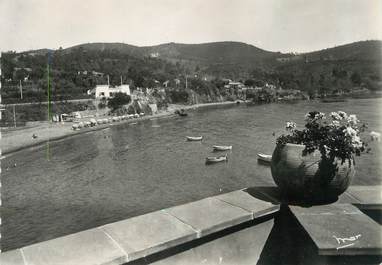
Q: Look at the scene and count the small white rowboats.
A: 4